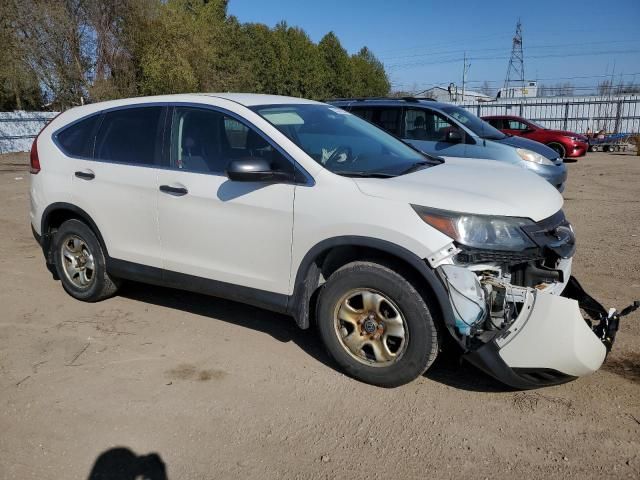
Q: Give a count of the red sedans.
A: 1